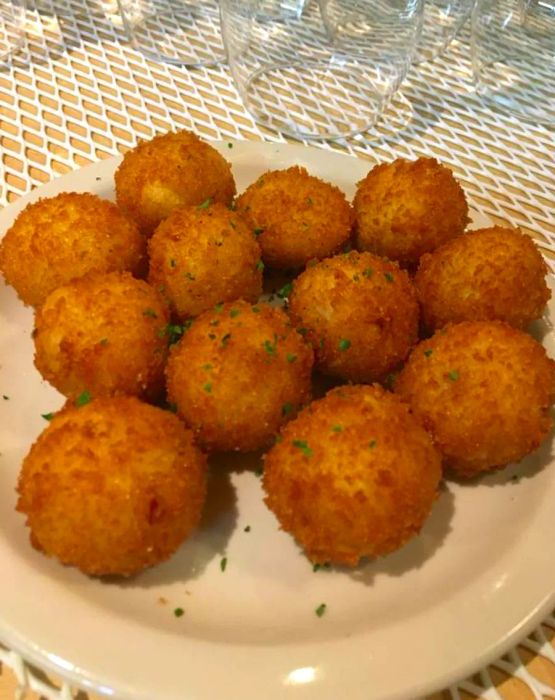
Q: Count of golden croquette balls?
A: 12